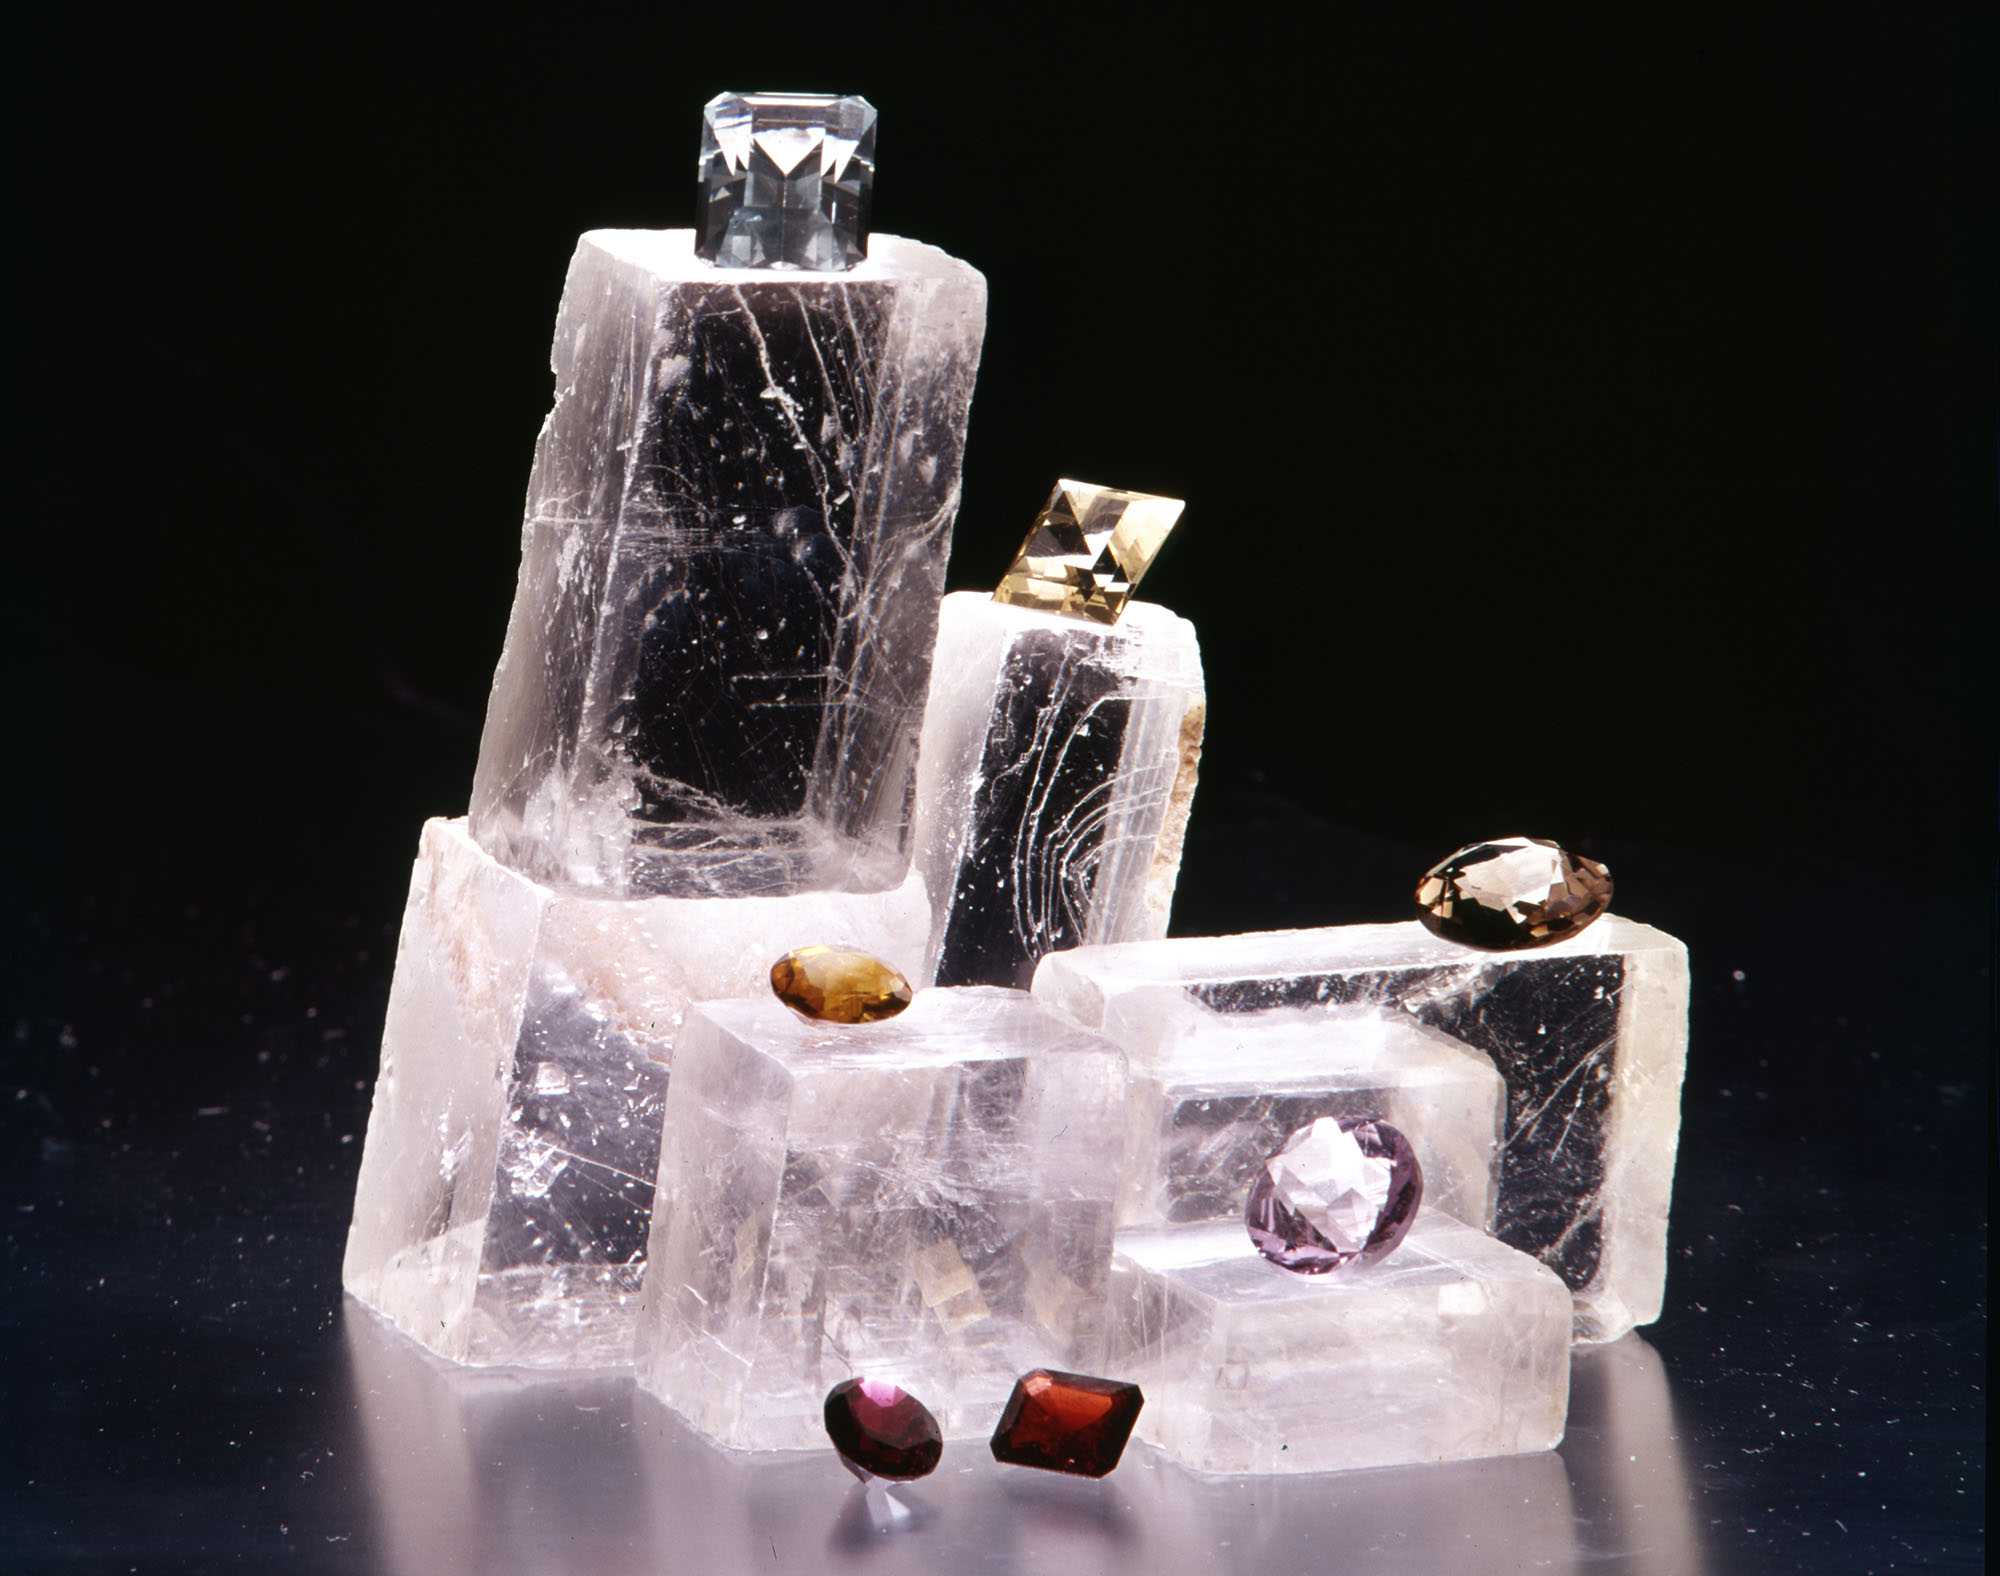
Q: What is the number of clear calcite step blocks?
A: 7